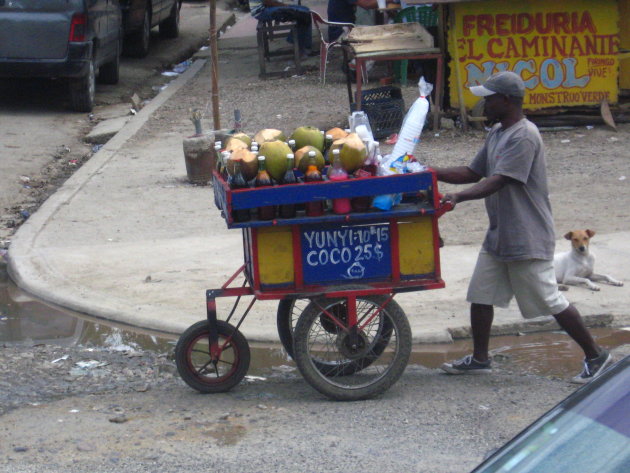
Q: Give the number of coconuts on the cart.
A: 9